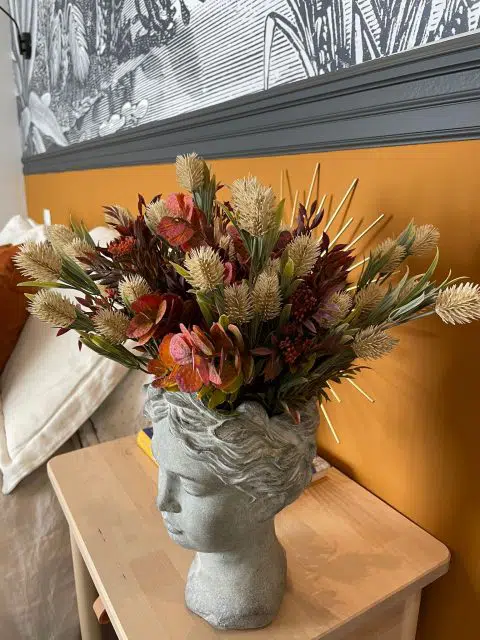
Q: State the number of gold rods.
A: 12